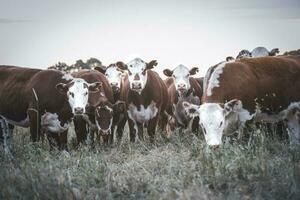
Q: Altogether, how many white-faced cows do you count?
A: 5